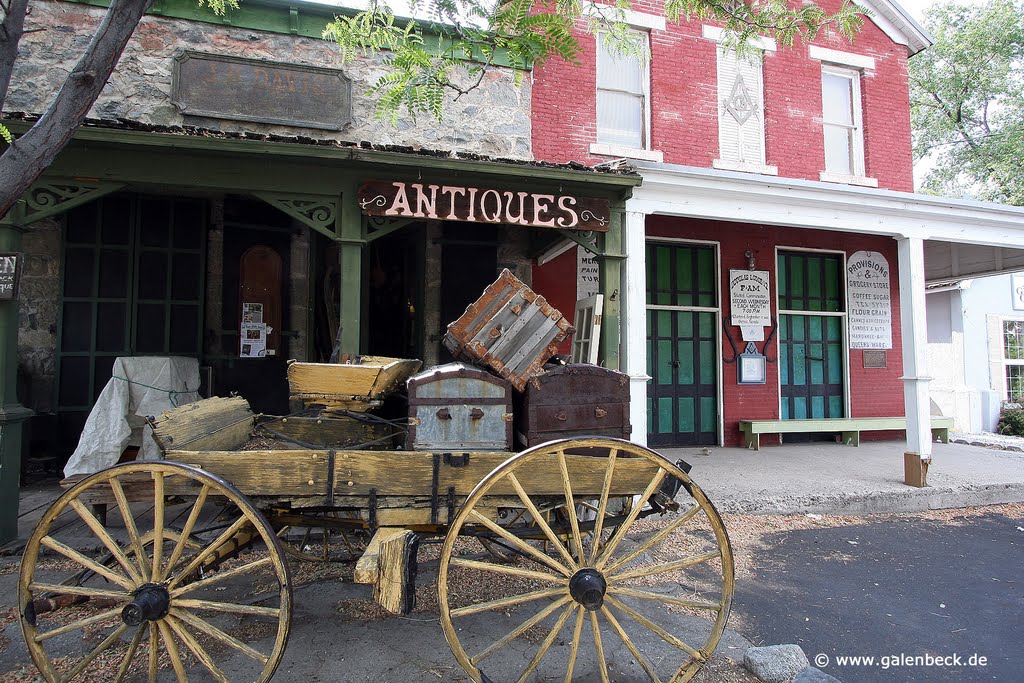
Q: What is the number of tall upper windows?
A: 3